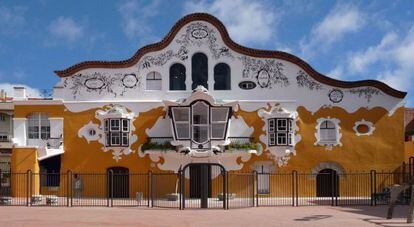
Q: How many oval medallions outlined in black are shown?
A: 5